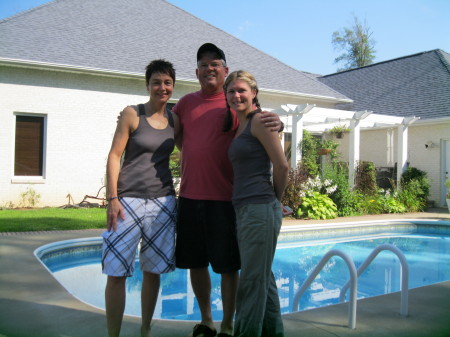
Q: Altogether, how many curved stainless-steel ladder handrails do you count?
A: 2